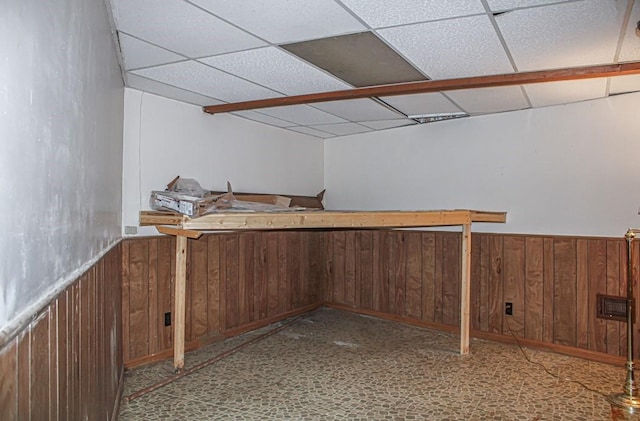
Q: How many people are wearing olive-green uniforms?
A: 0